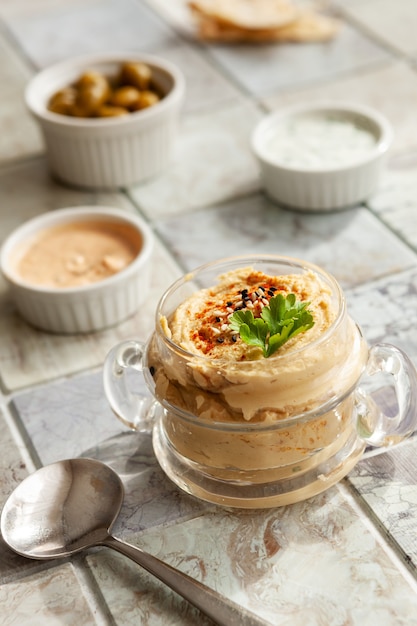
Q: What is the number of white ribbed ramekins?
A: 3